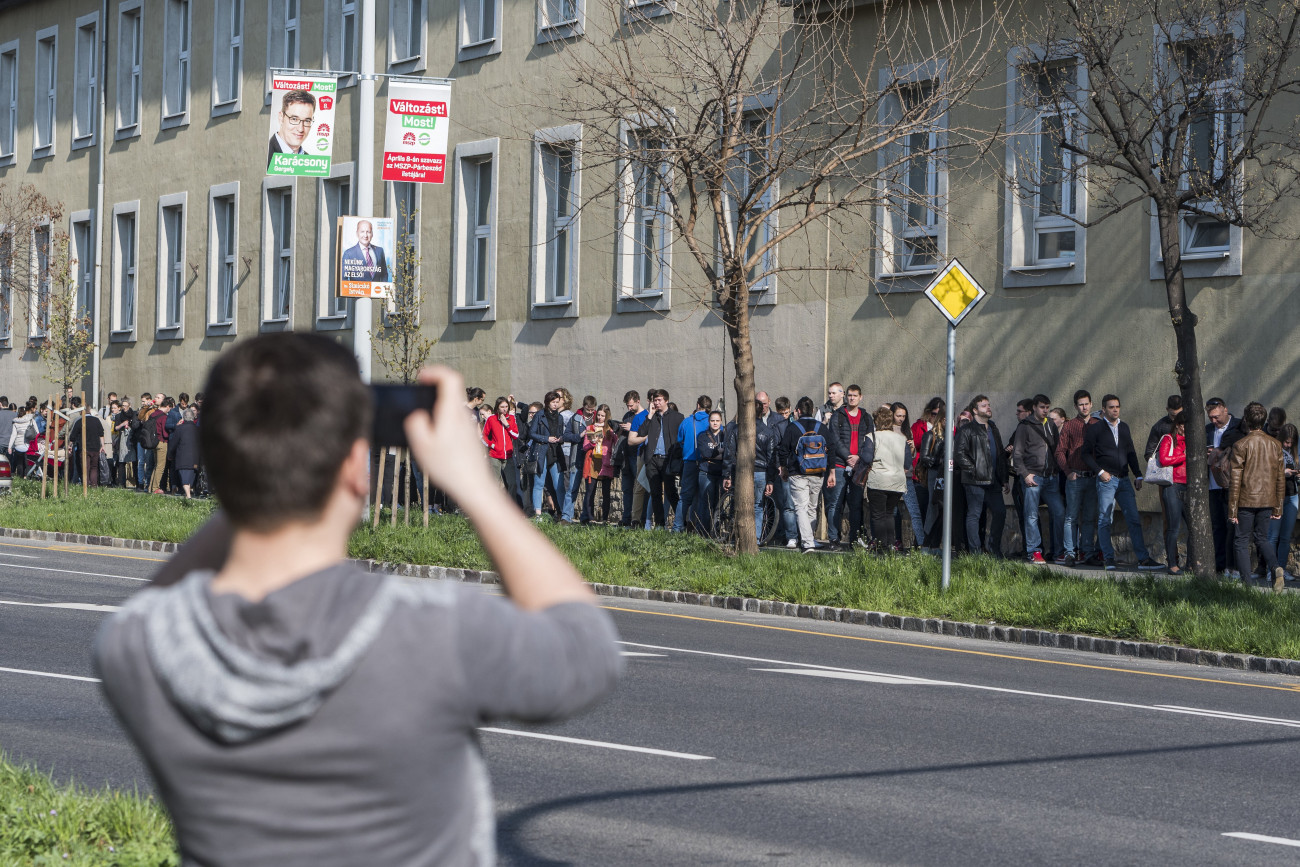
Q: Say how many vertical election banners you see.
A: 3